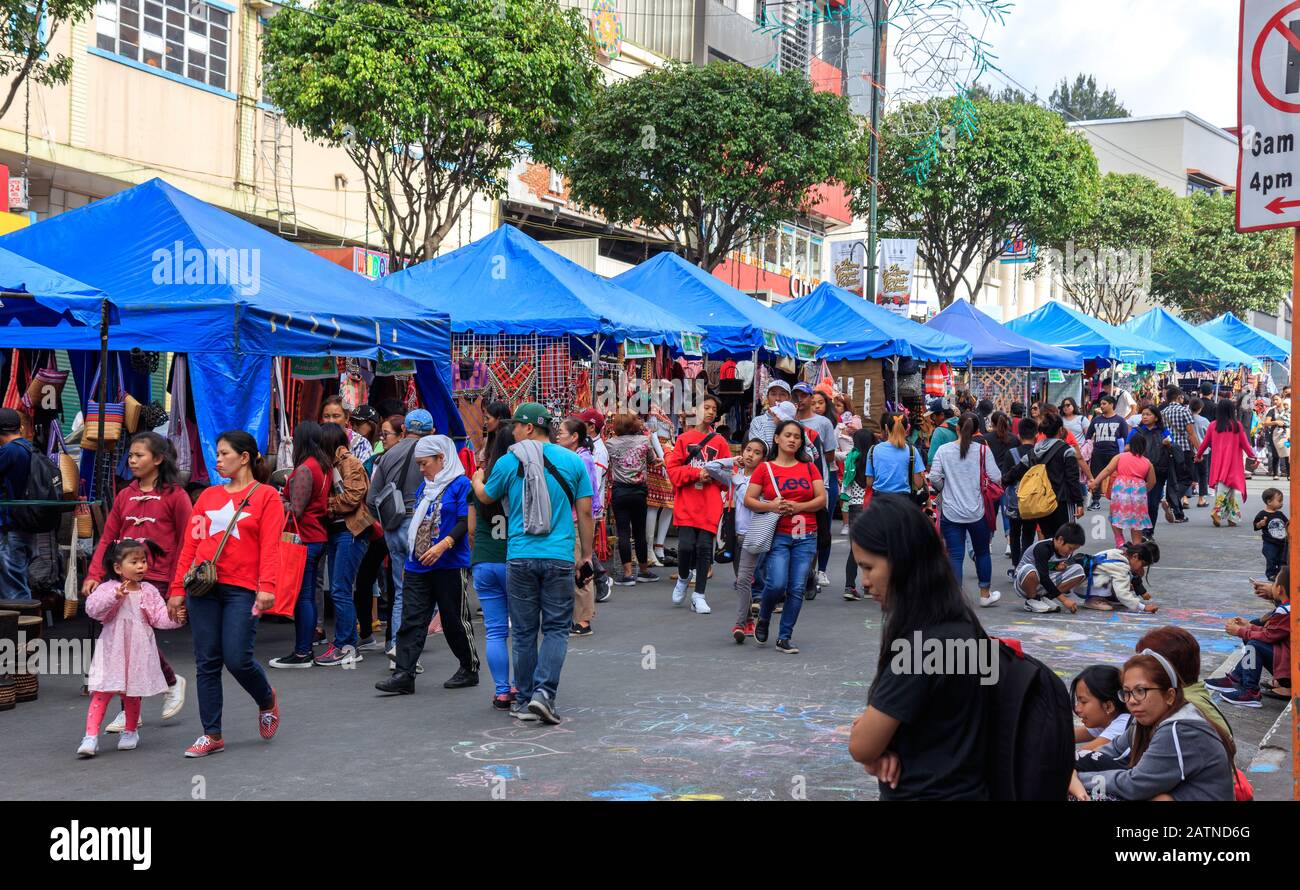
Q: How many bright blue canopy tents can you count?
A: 9